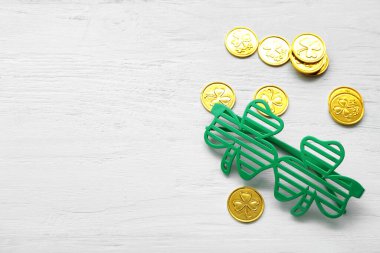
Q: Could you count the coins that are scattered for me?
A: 10